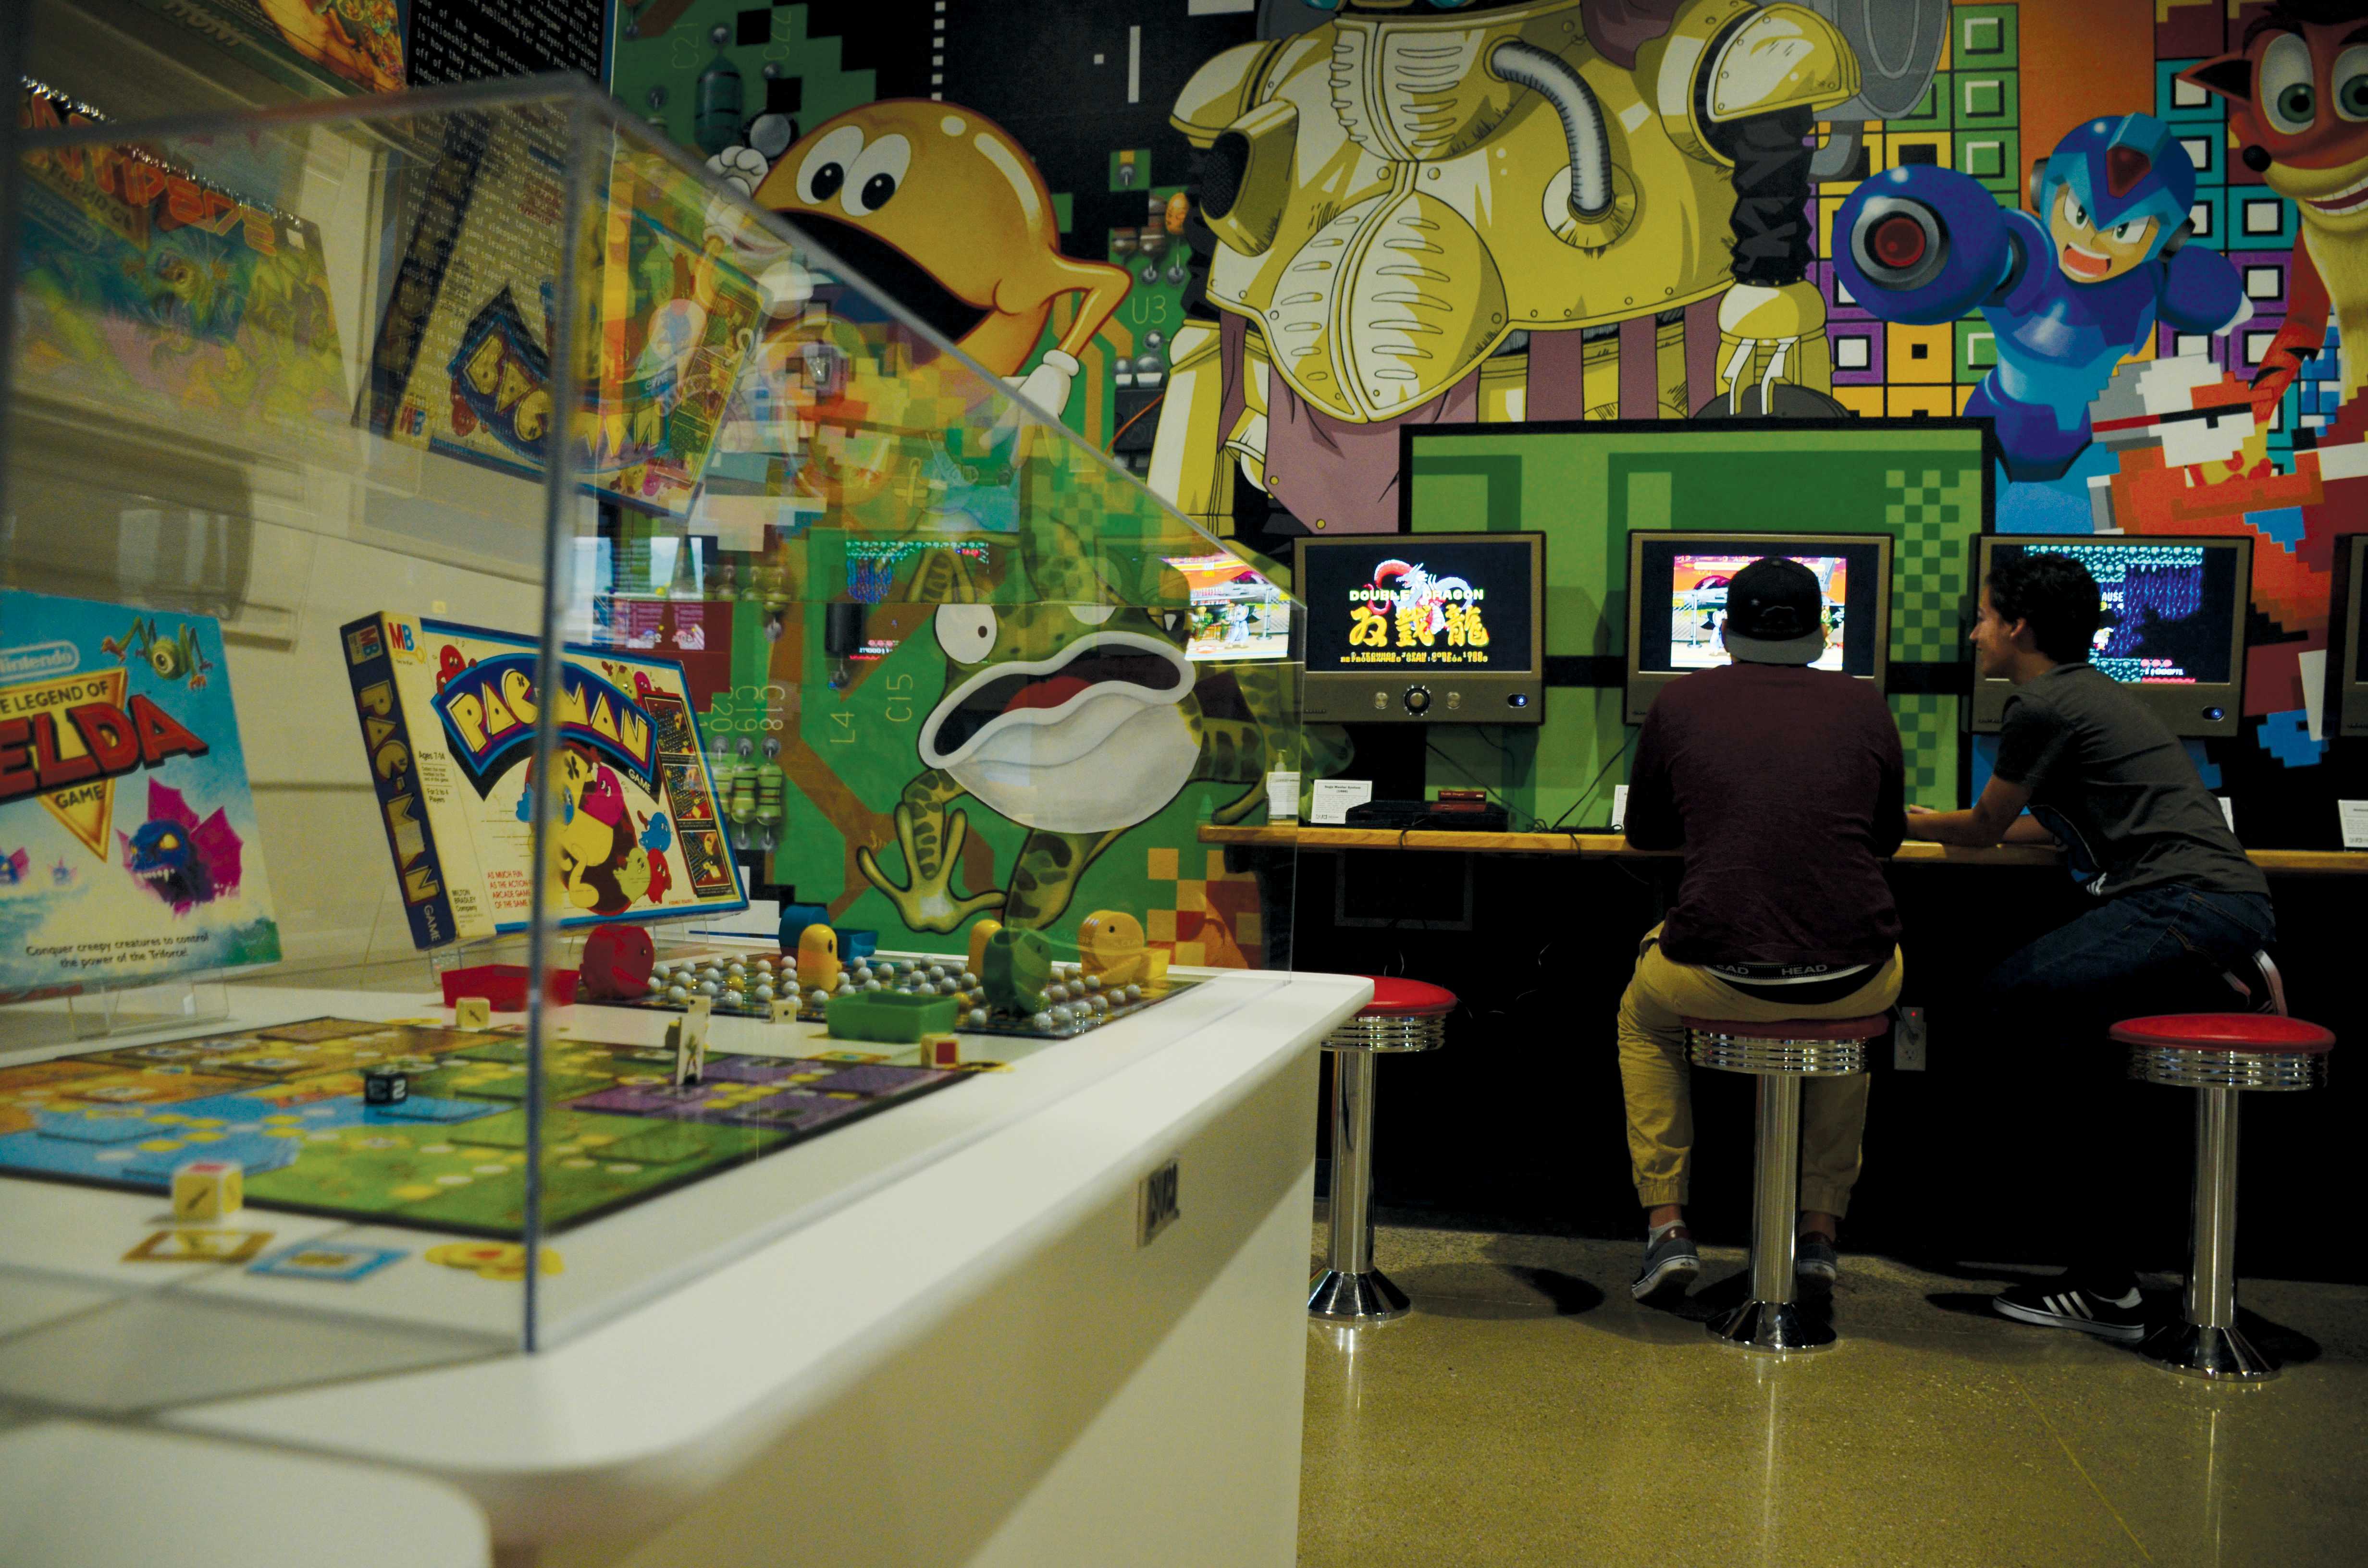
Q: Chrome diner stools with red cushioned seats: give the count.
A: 3